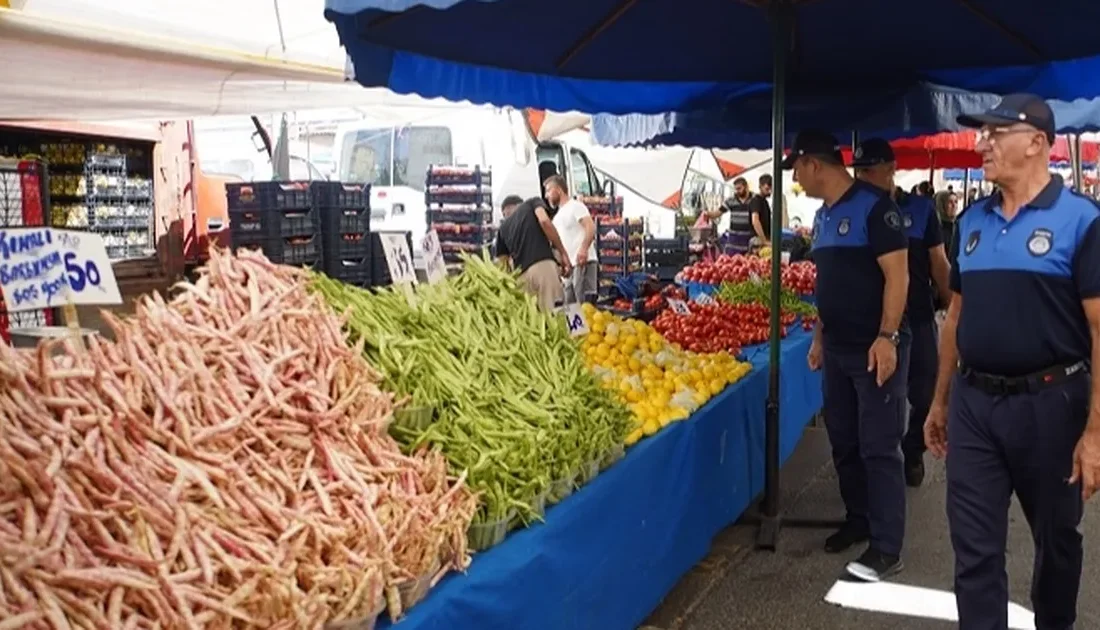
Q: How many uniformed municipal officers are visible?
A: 3